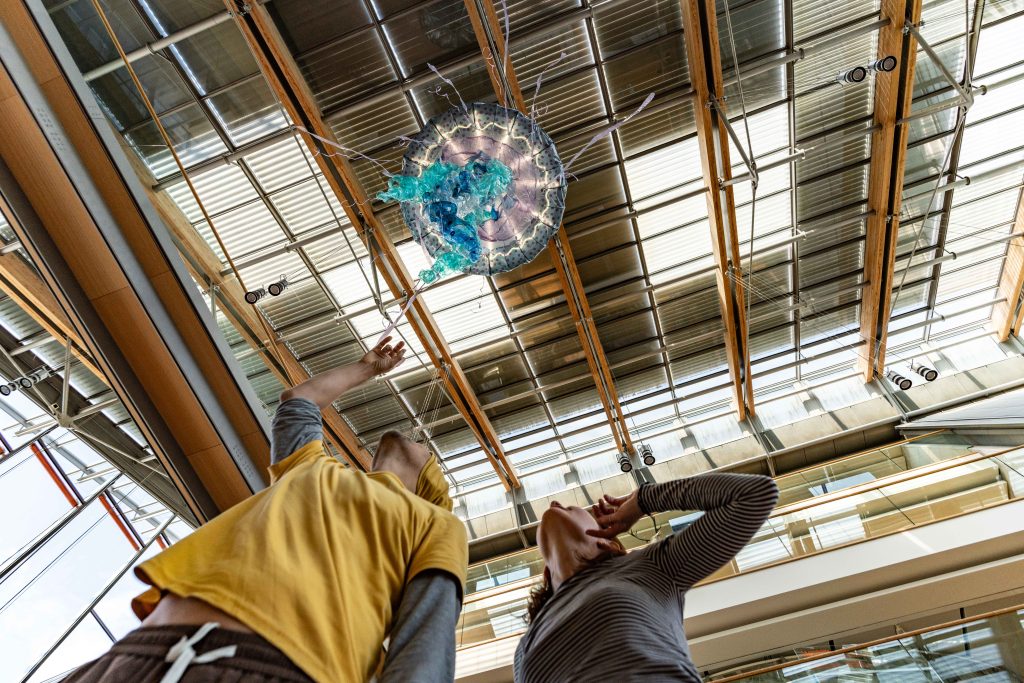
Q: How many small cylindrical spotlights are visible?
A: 10